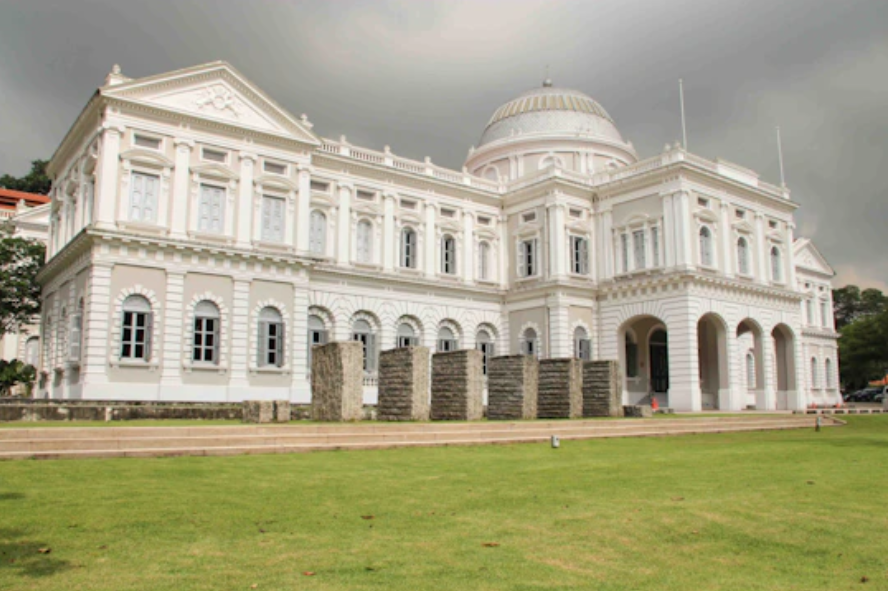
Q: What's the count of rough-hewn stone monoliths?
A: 6